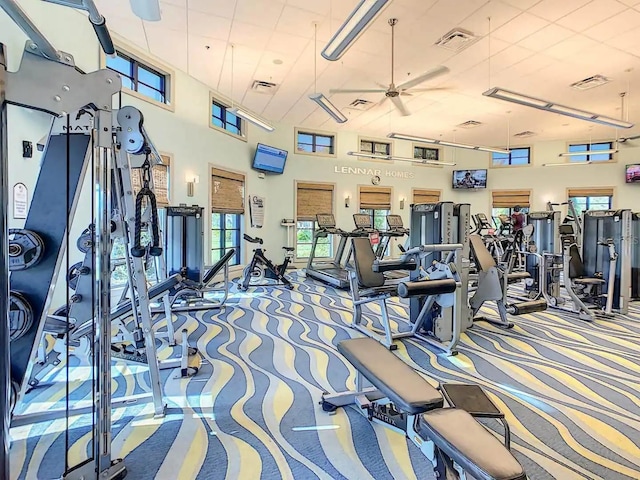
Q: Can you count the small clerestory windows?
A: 7